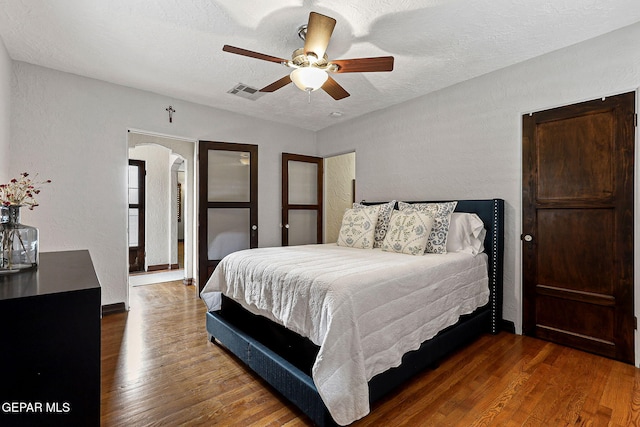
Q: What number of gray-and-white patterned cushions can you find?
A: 4